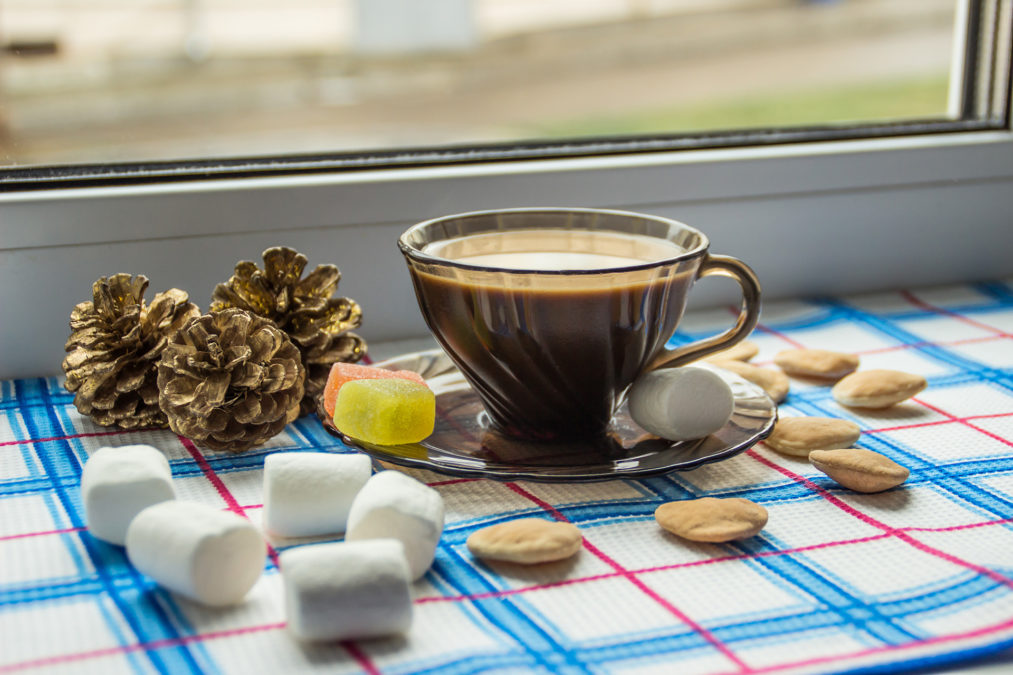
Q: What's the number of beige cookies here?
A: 8